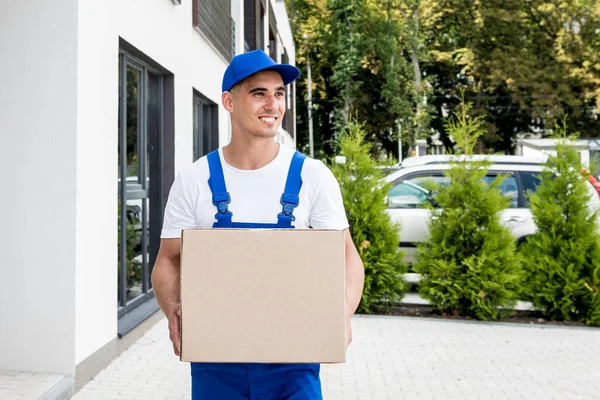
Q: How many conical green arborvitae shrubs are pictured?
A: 3